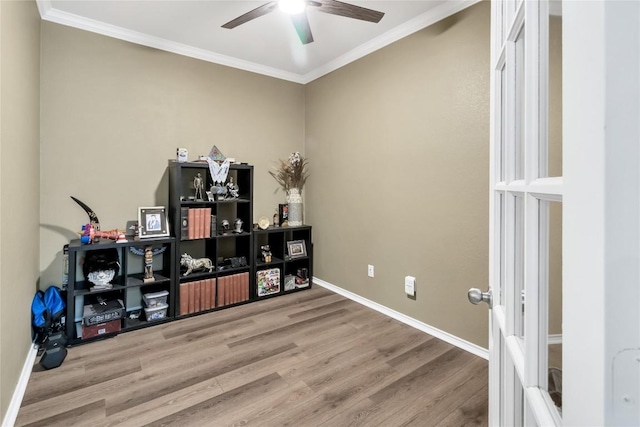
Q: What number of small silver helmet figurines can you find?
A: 2